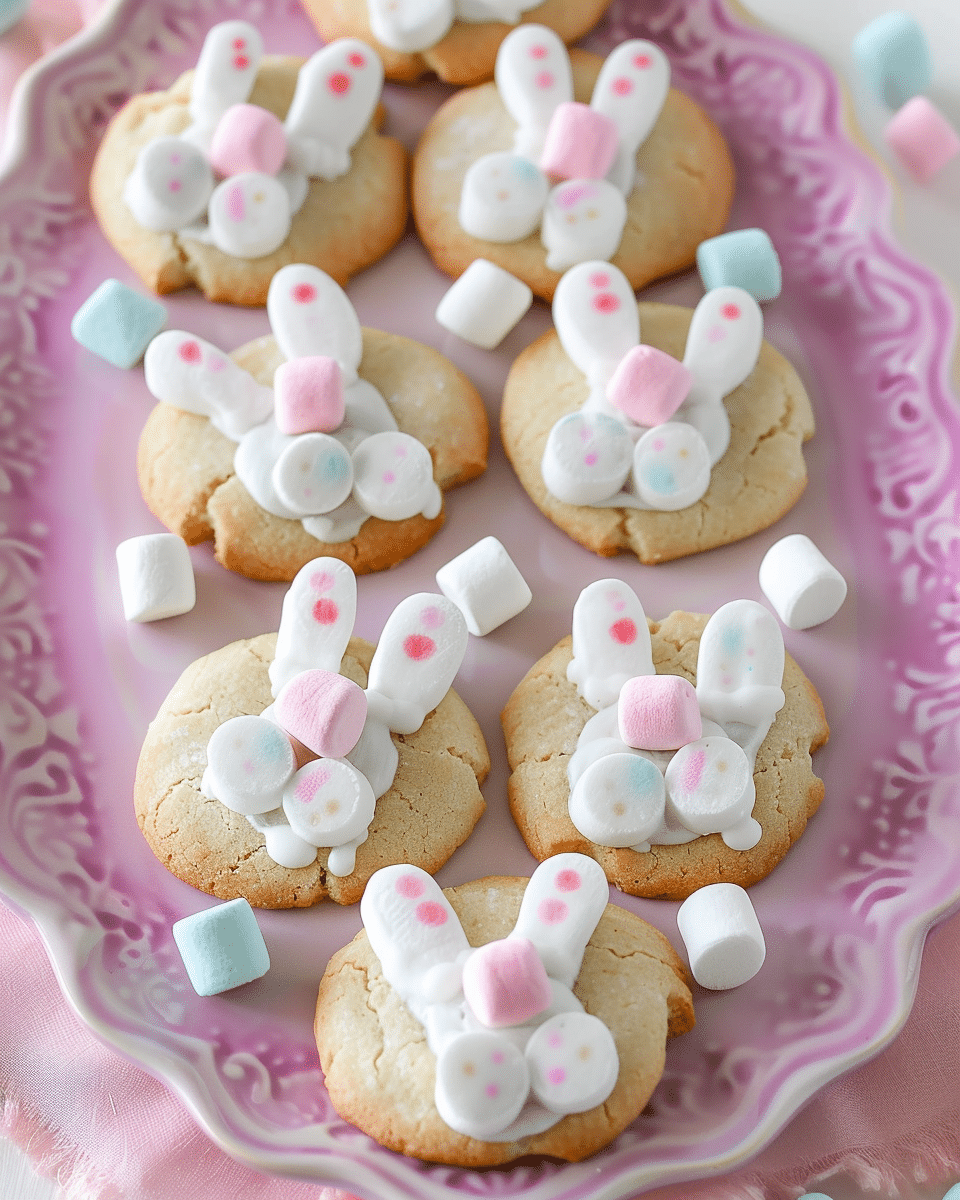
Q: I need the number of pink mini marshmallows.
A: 8